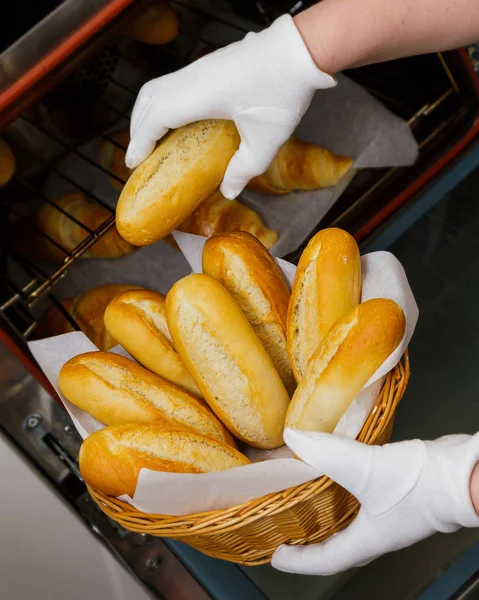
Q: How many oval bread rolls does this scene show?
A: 8